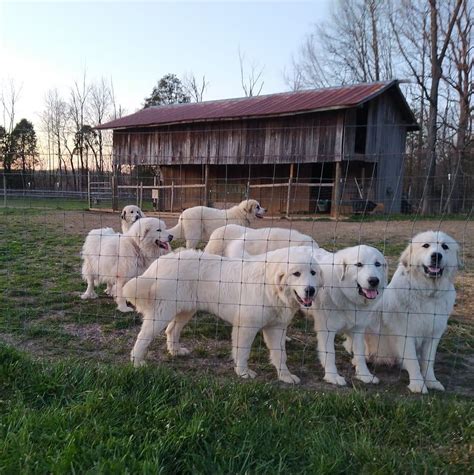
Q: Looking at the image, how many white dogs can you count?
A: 7